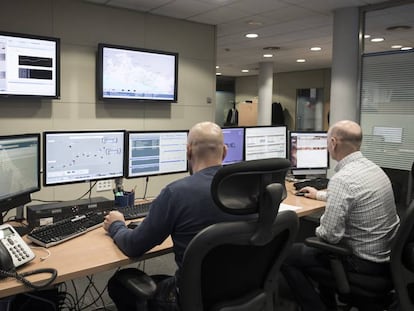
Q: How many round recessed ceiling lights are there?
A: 11